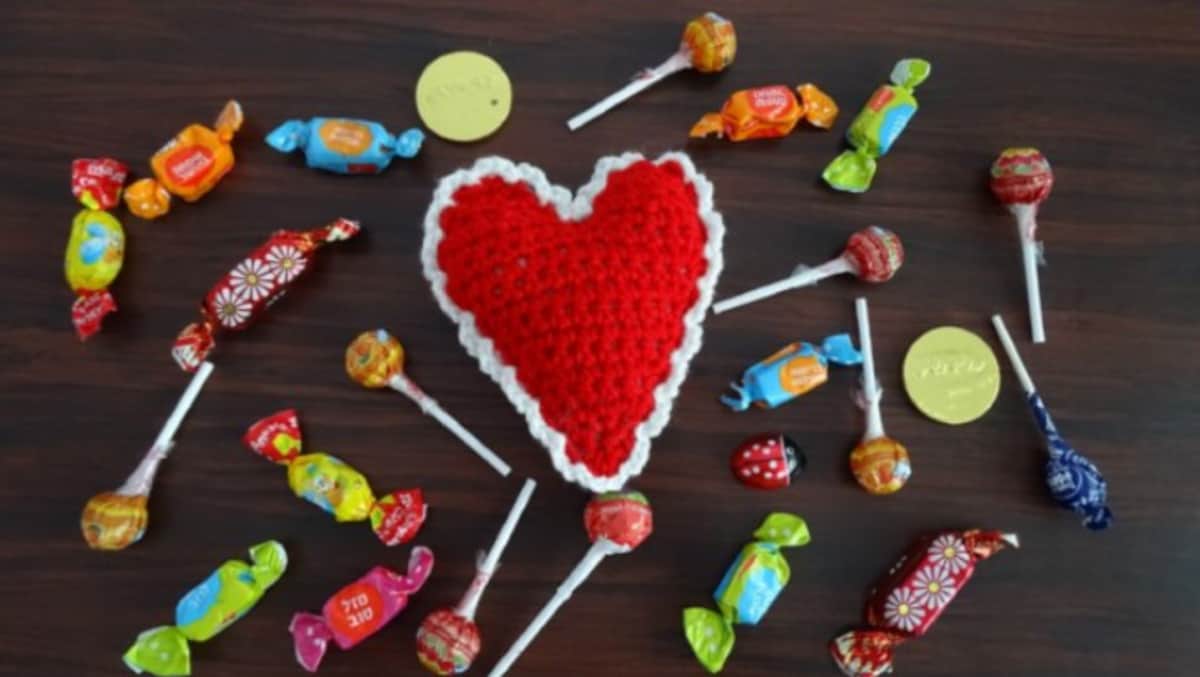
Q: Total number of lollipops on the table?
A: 9